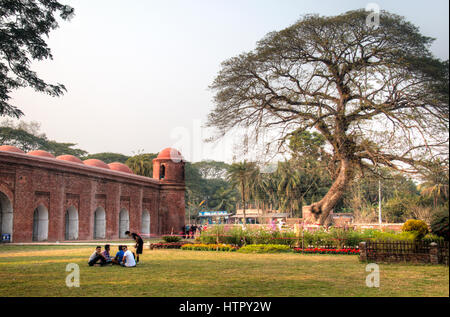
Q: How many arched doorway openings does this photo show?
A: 6